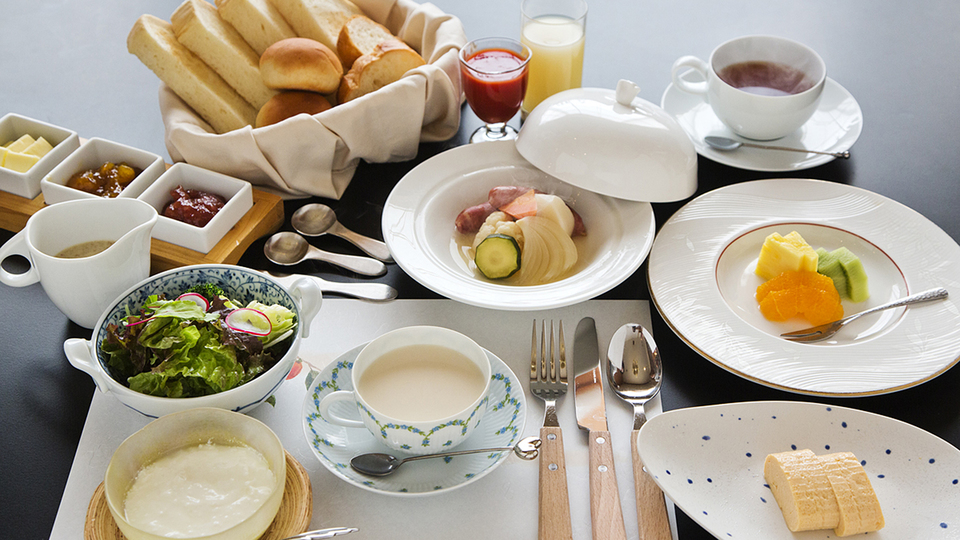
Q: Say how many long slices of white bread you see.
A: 4